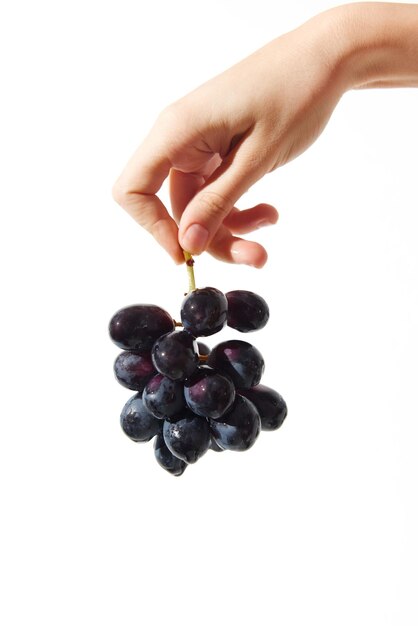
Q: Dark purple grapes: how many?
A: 15